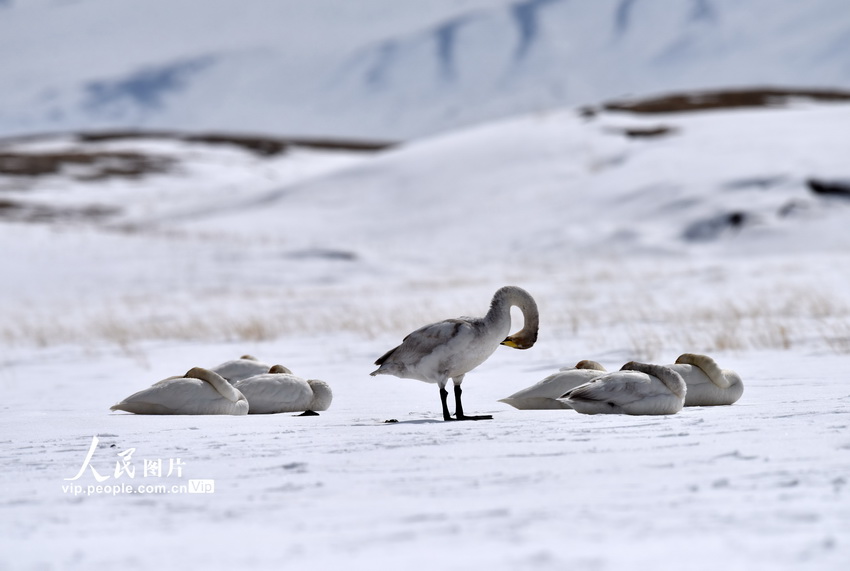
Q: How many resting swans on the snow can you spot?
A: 6